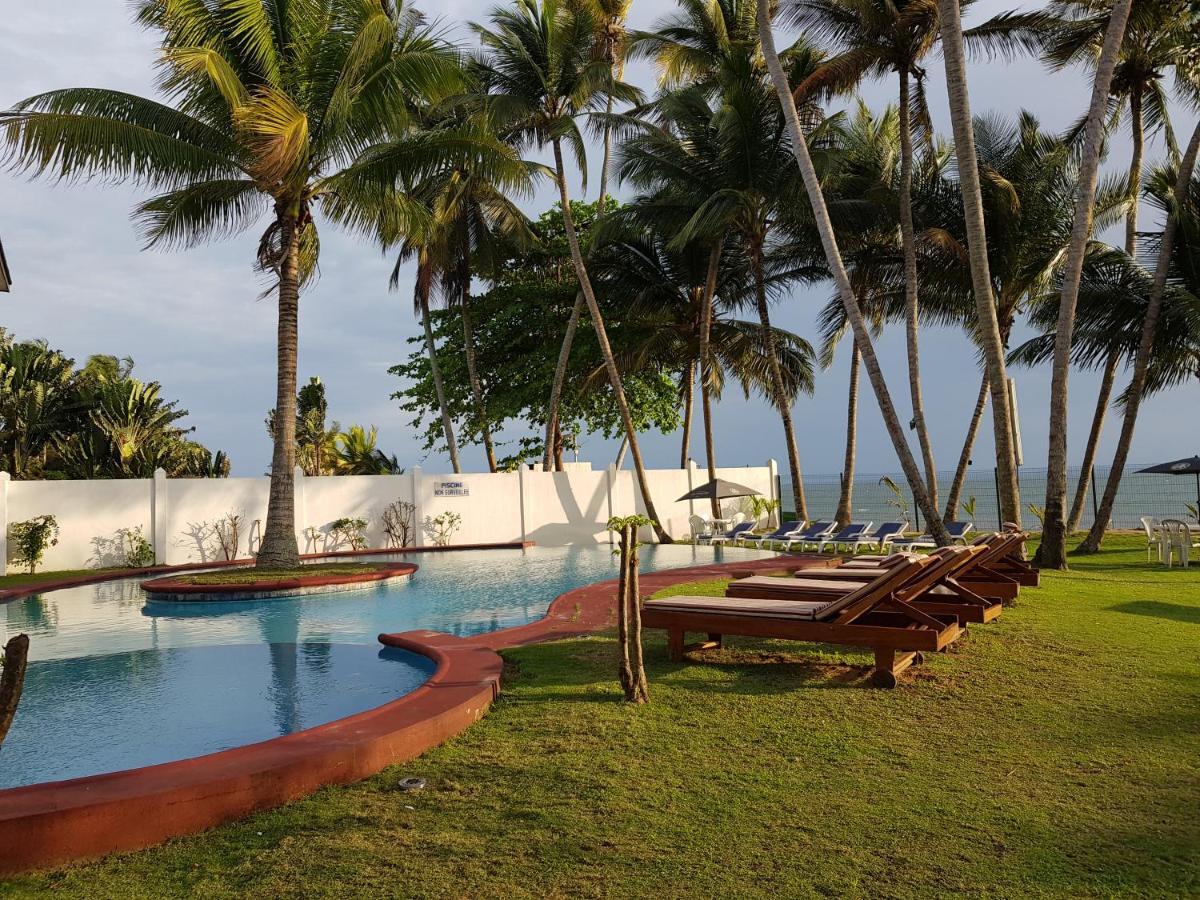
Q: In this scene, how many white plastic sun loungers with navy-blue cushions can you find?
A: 6